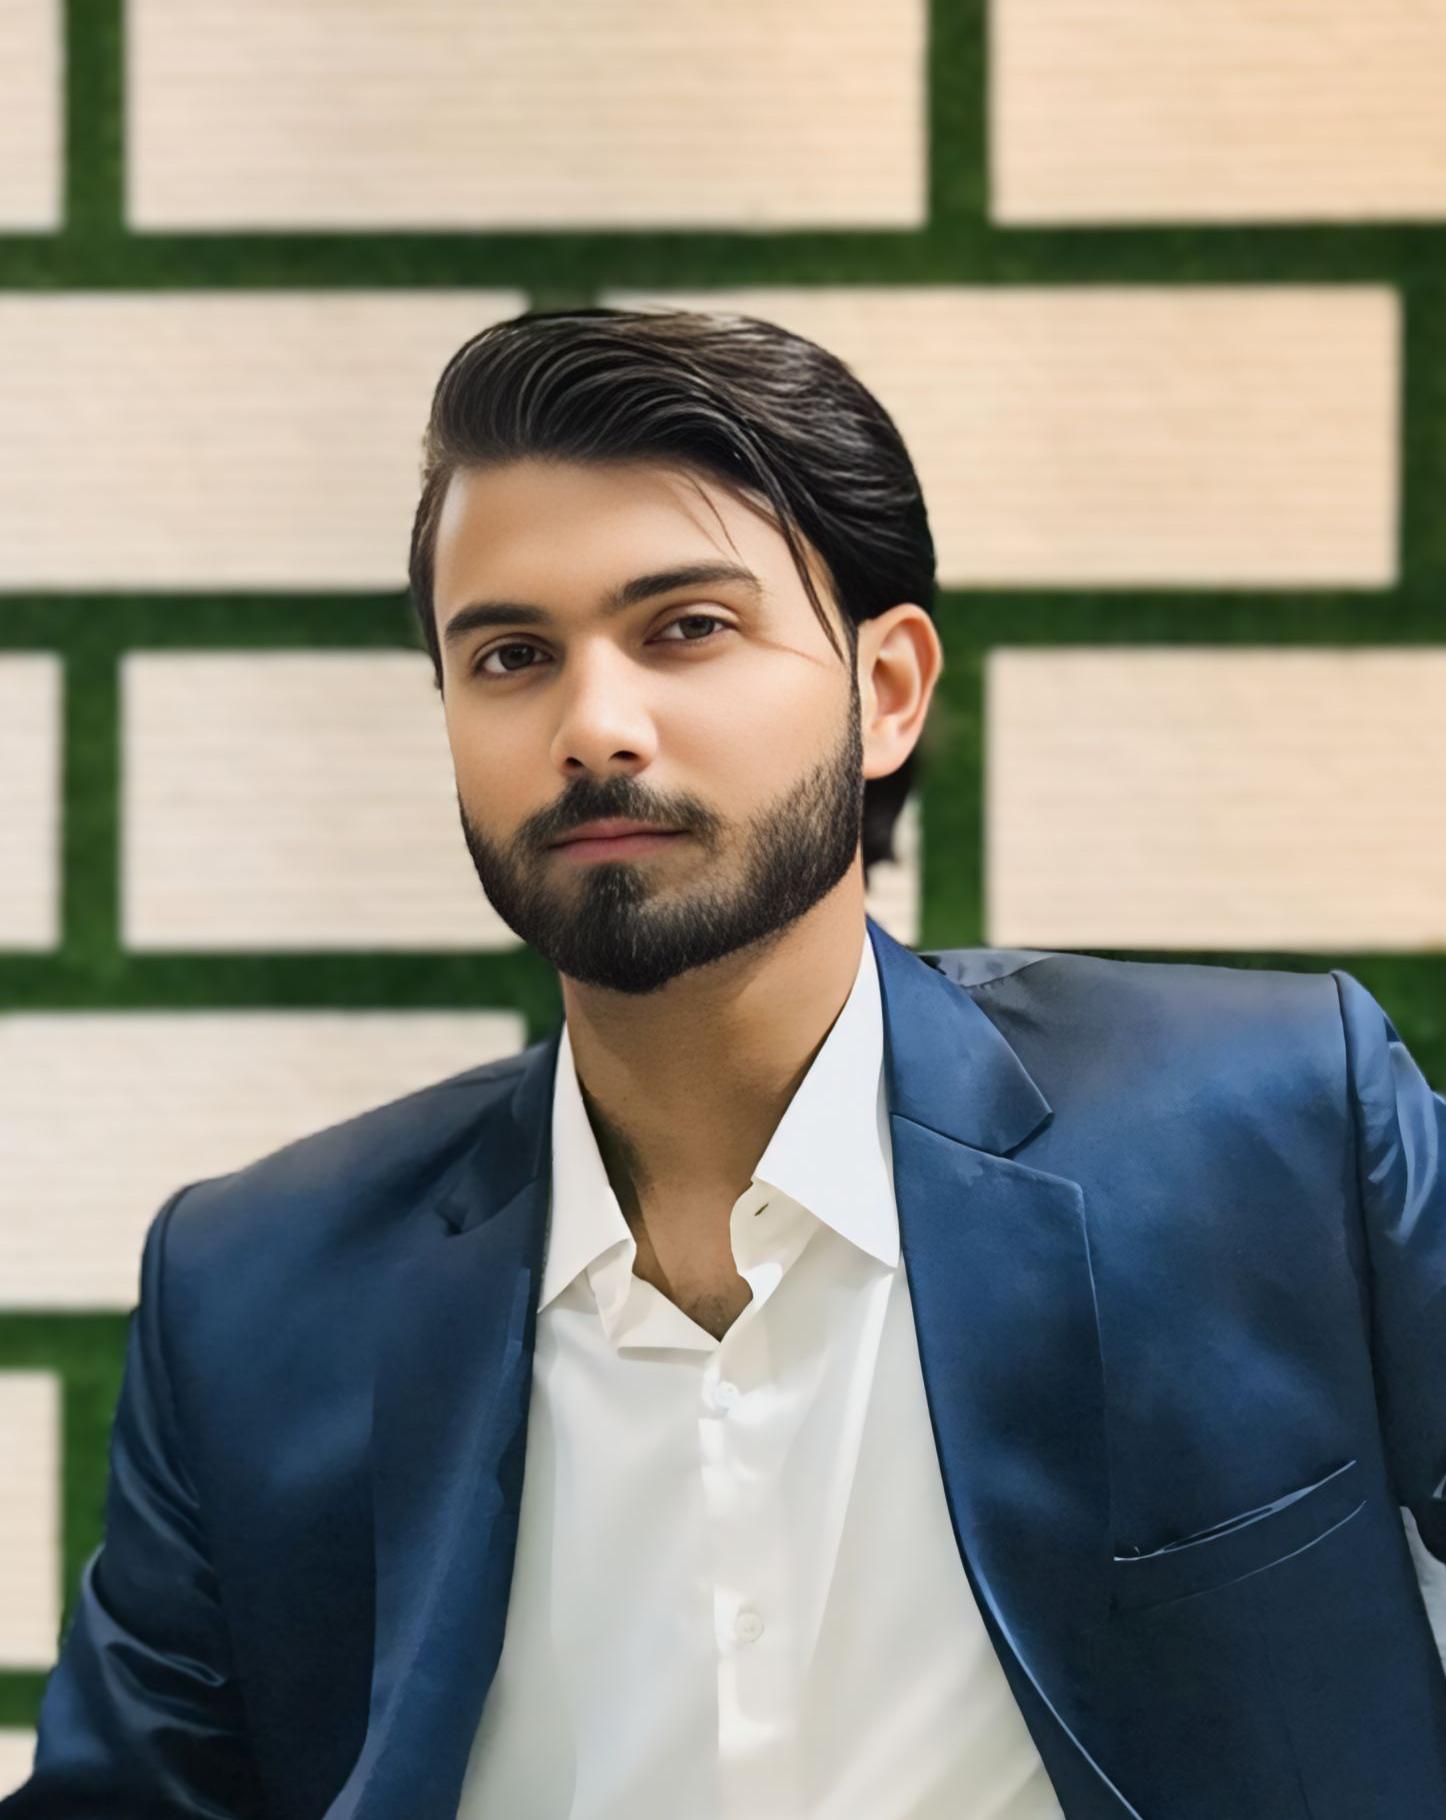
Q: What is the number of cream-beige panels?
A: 11